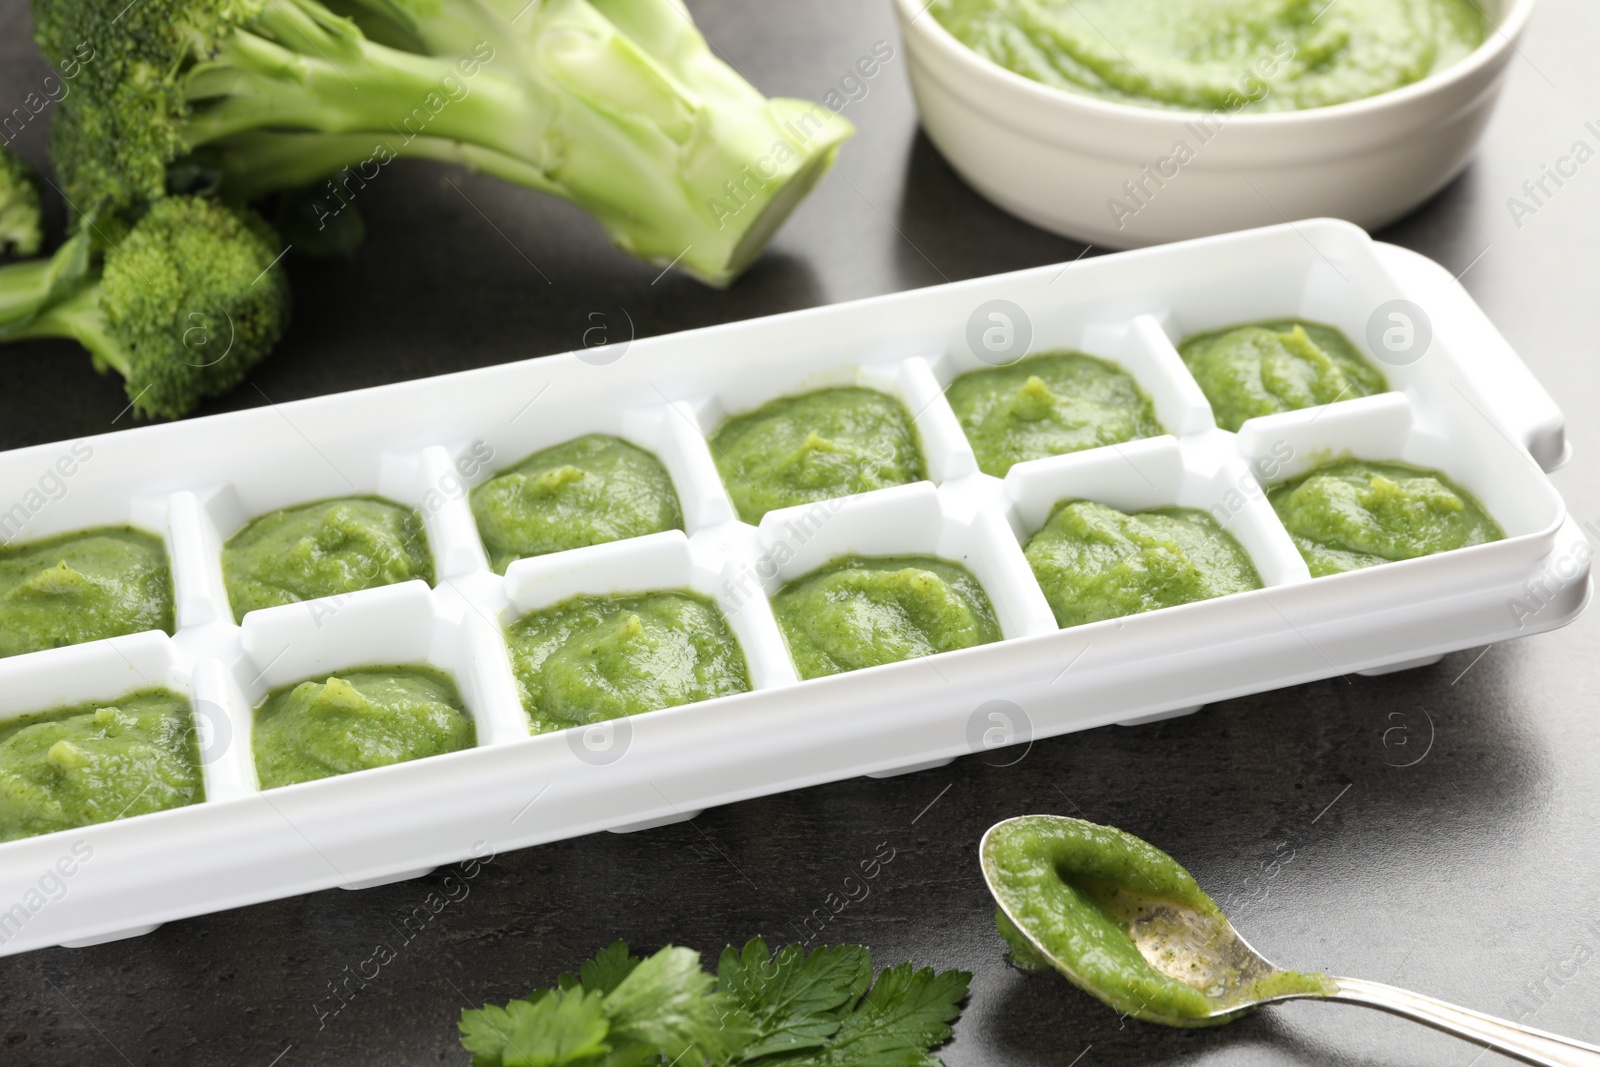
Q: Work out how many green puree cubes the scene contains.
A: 12